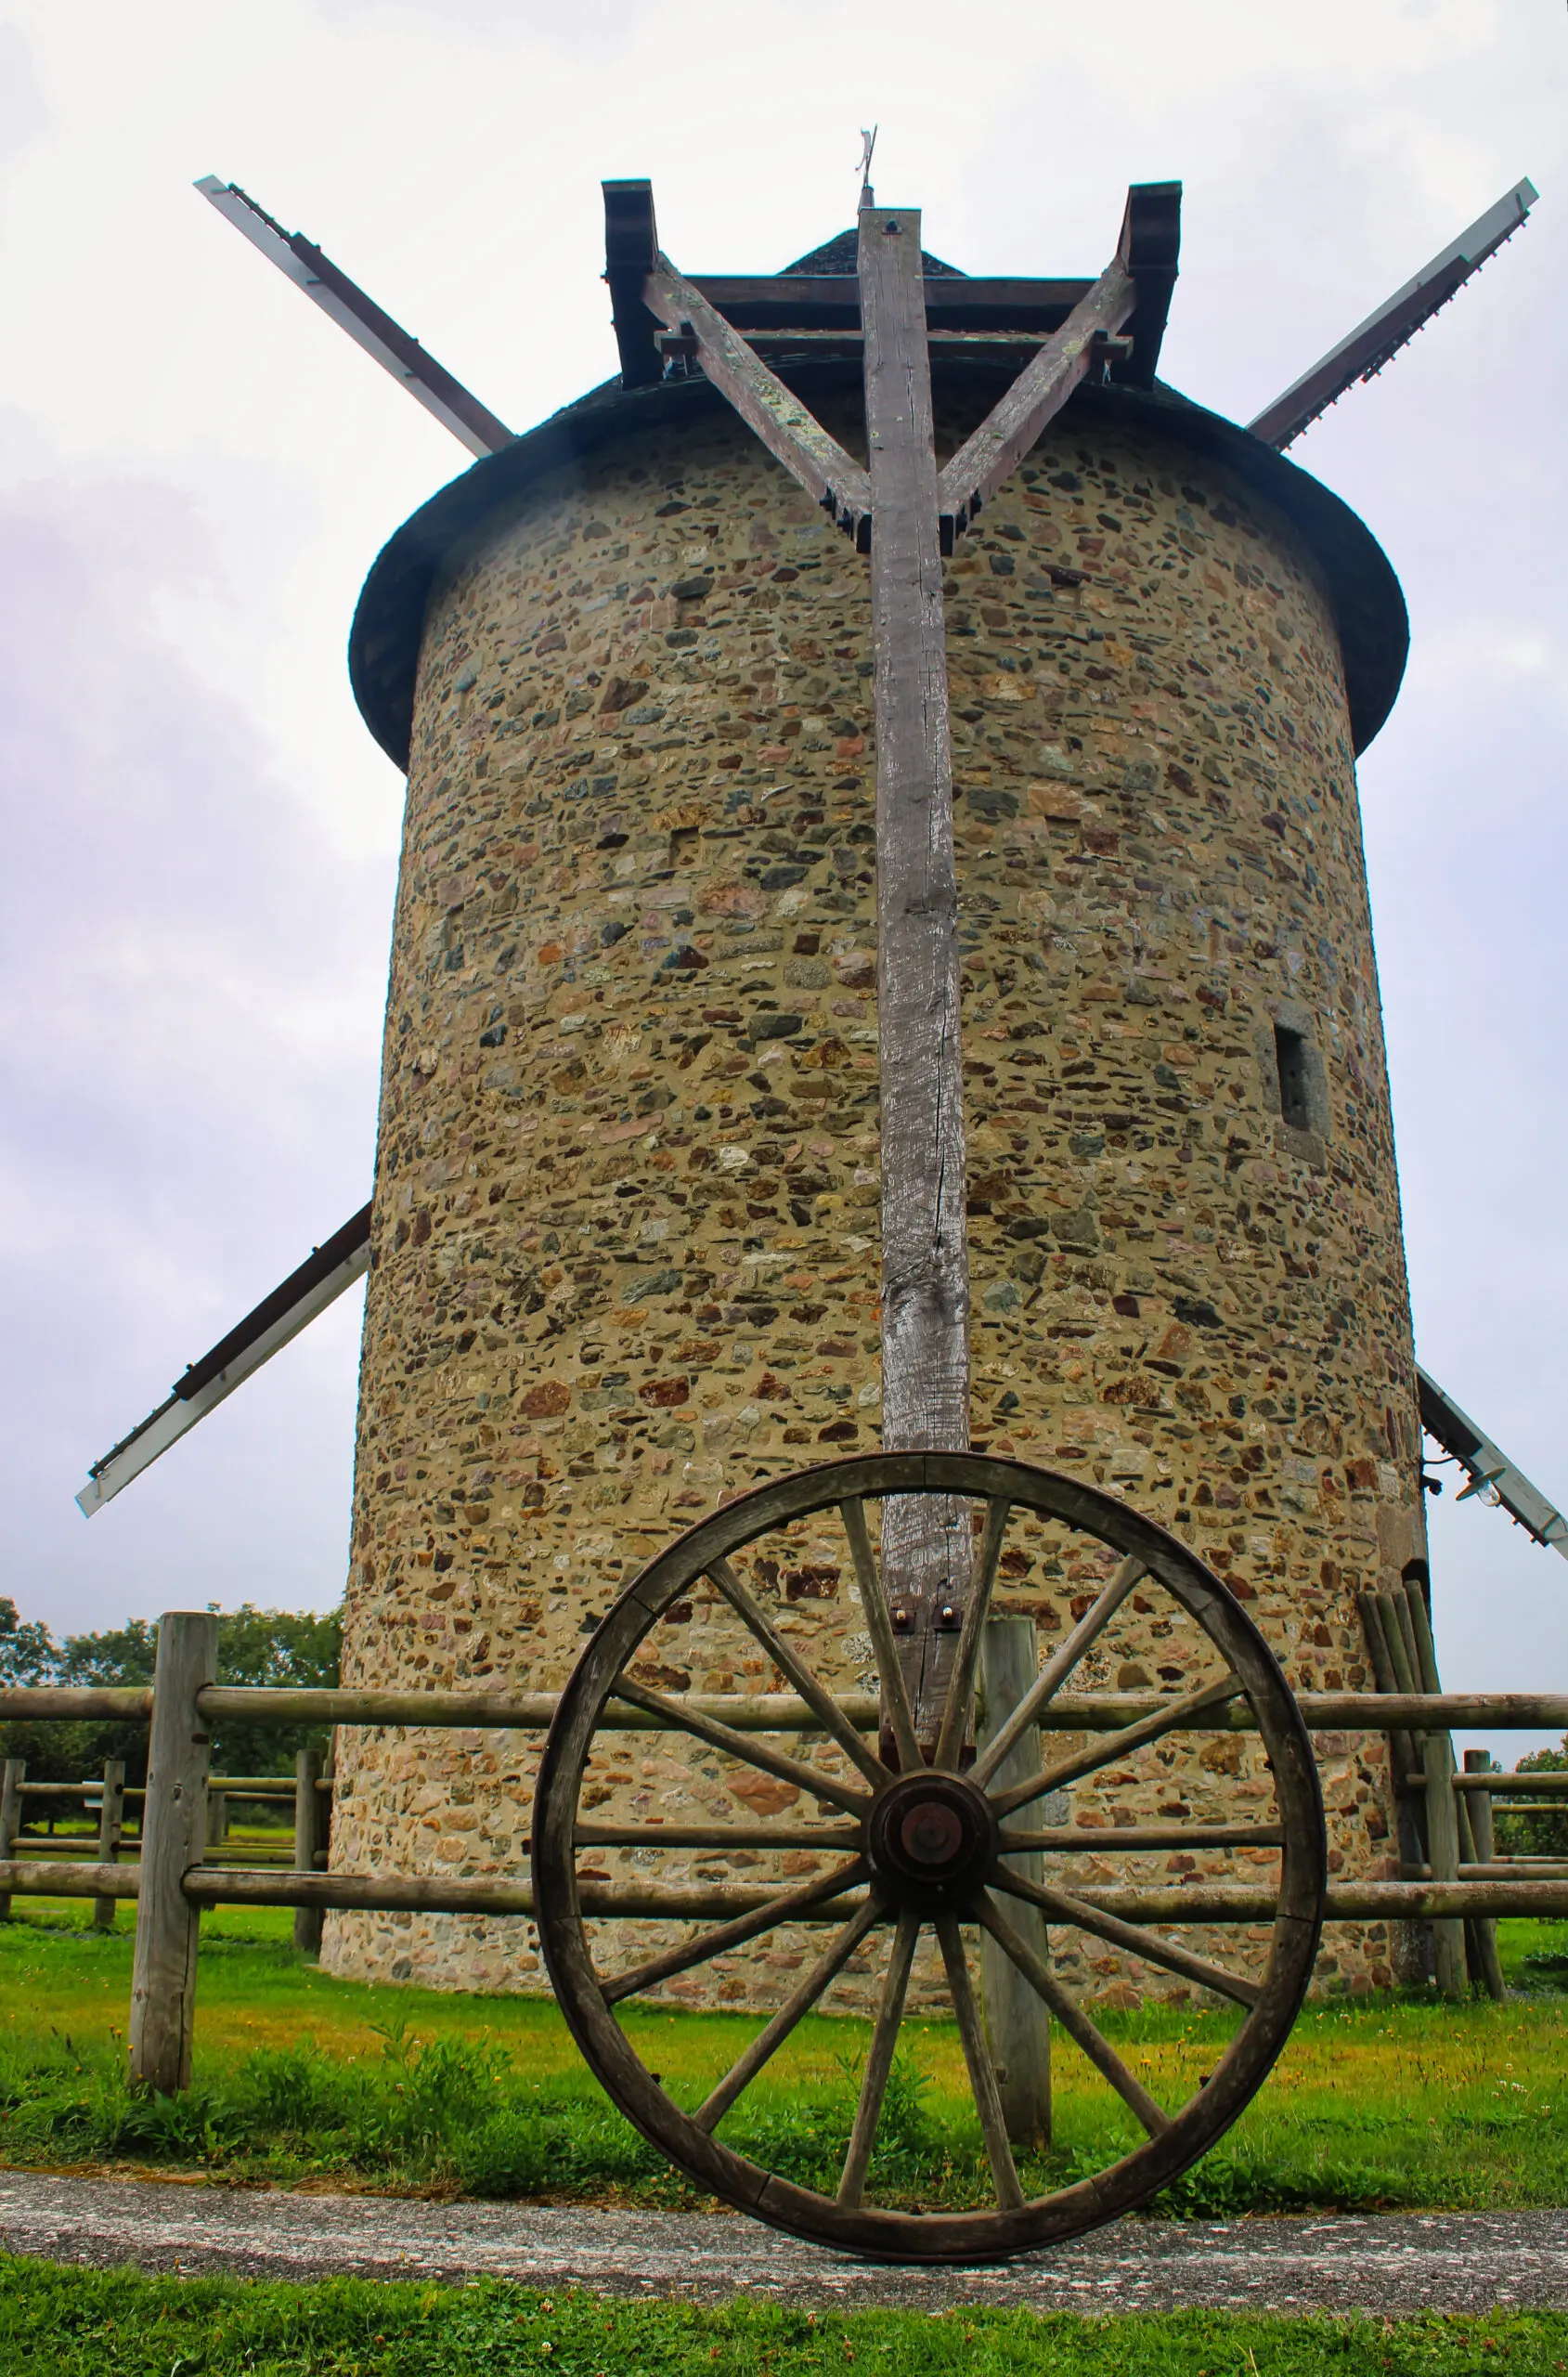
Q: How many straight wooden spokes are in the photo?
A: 14